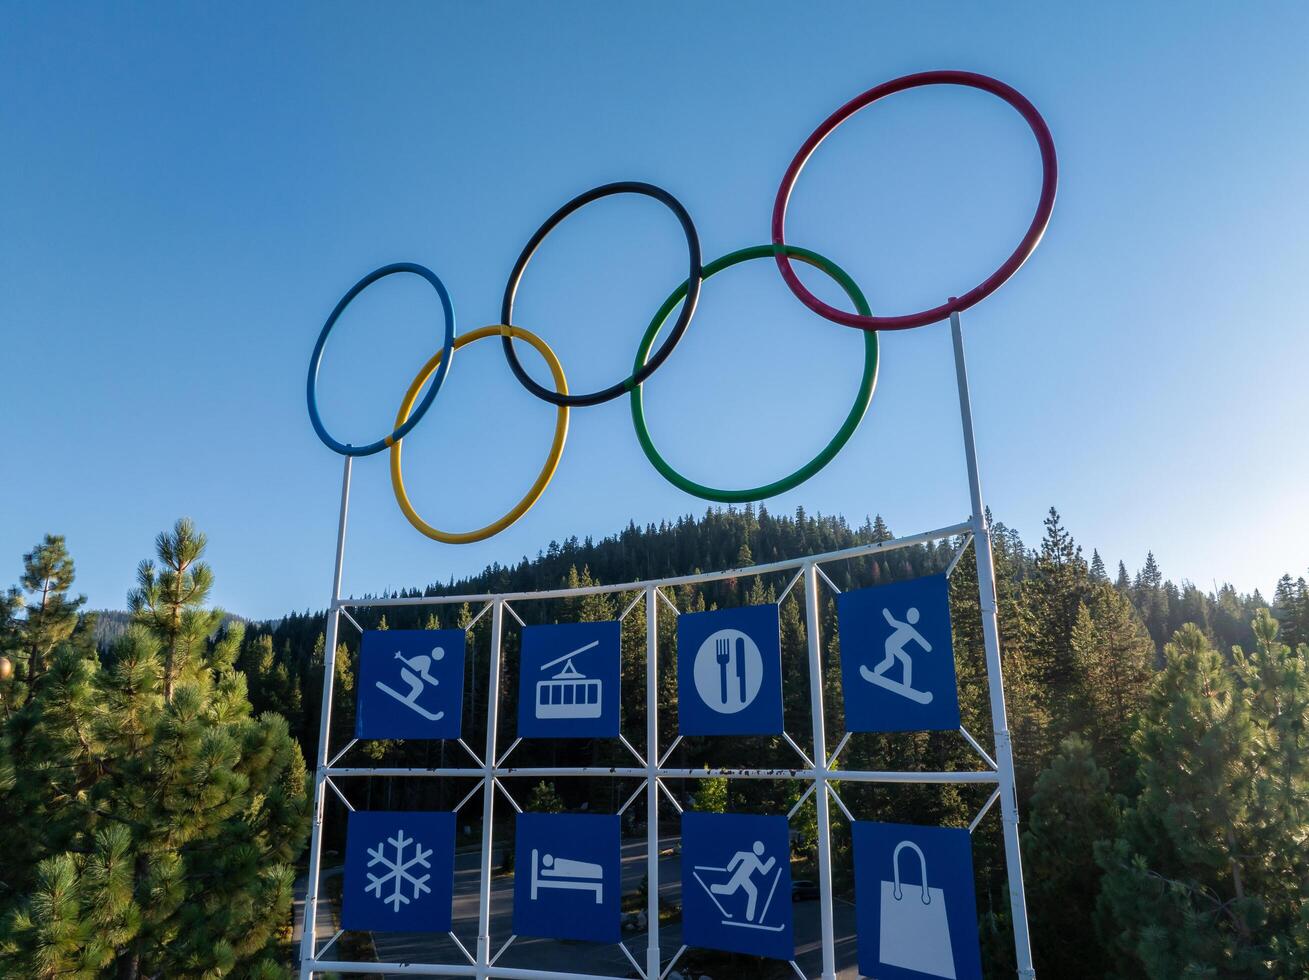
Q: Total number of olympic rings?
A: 5